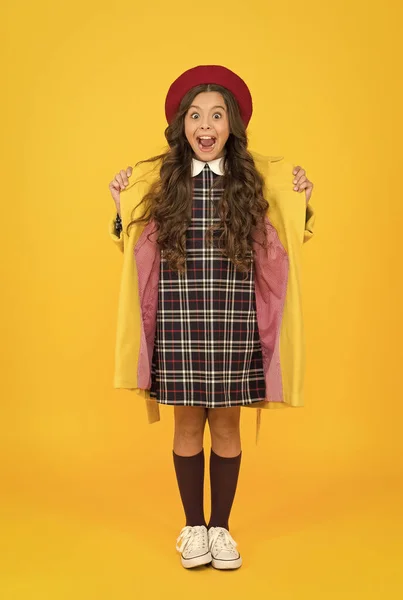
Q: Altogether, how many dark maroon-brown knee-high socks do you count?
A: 2